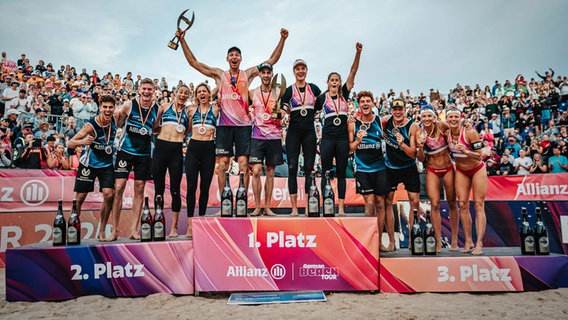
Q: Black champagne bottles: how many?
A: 12